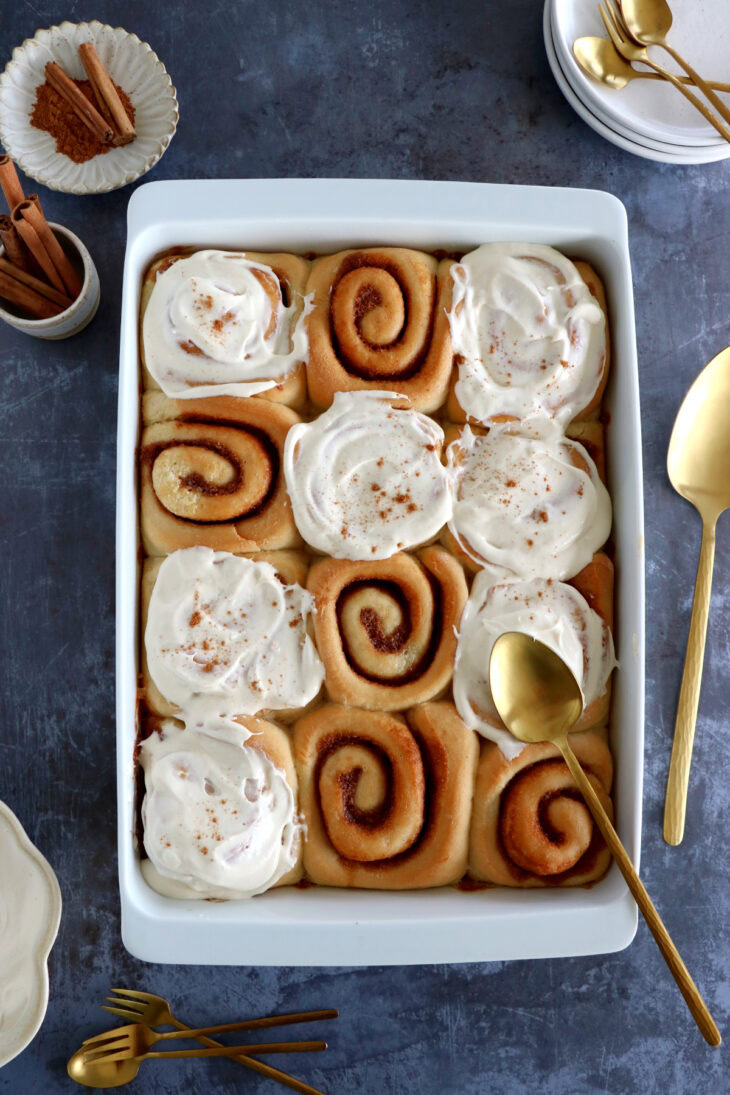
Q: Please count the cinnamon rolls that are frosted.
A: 7